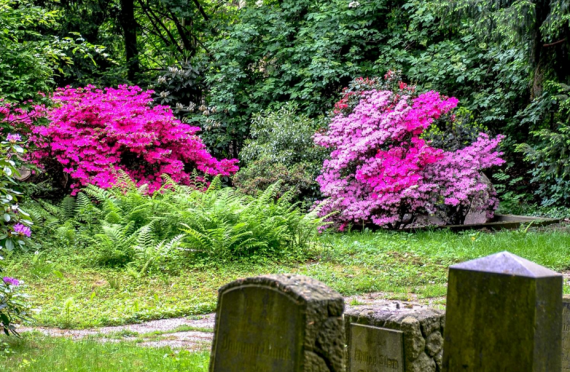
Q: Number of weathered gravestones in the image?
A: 3